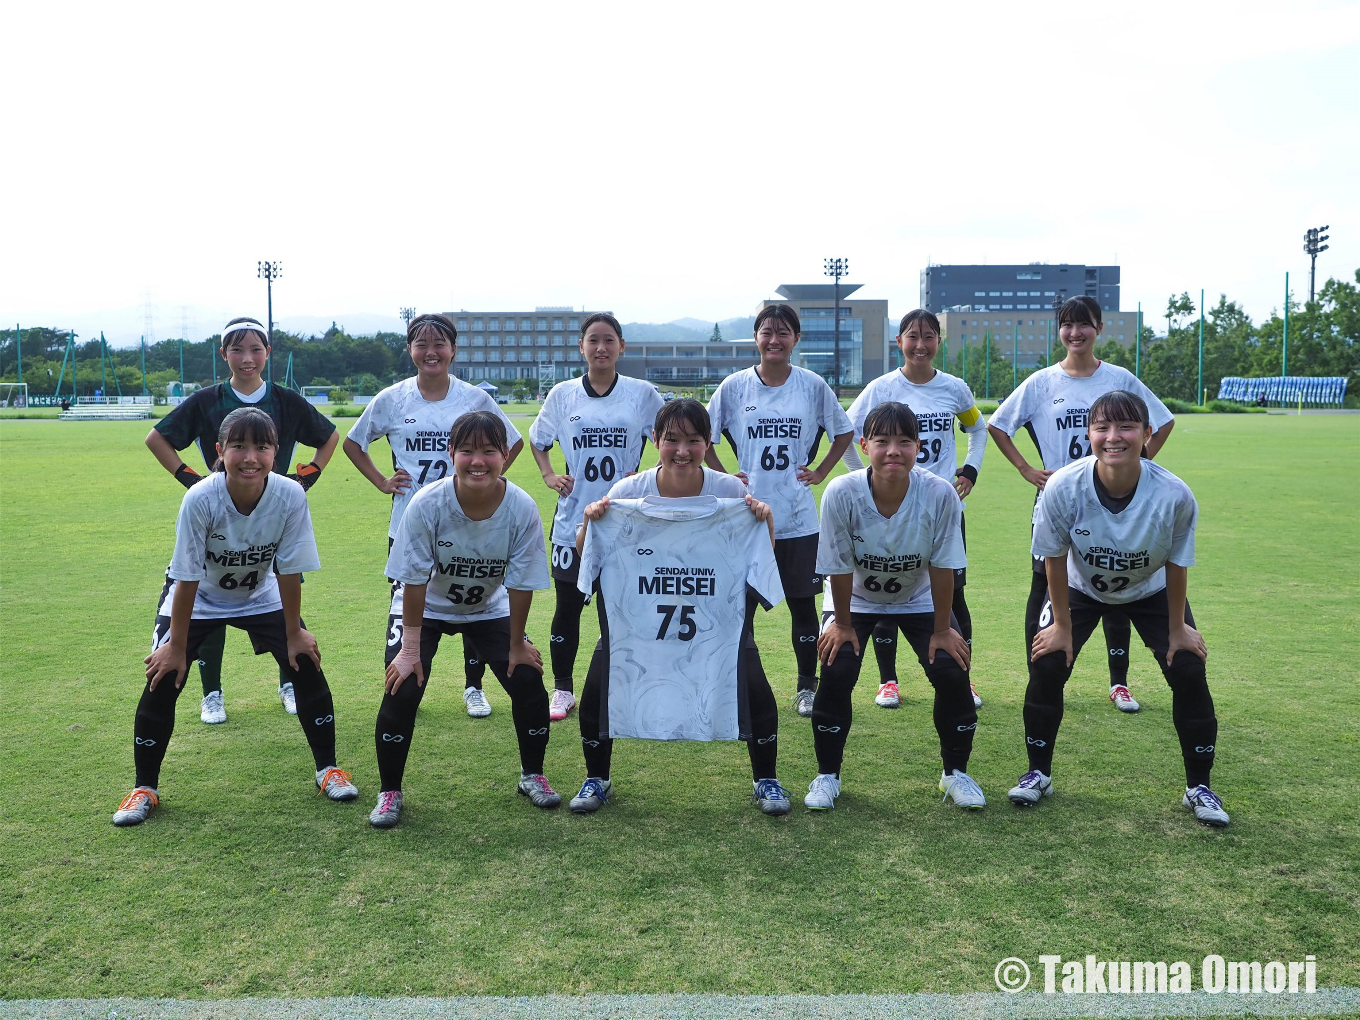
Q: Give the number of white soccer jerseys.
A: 11